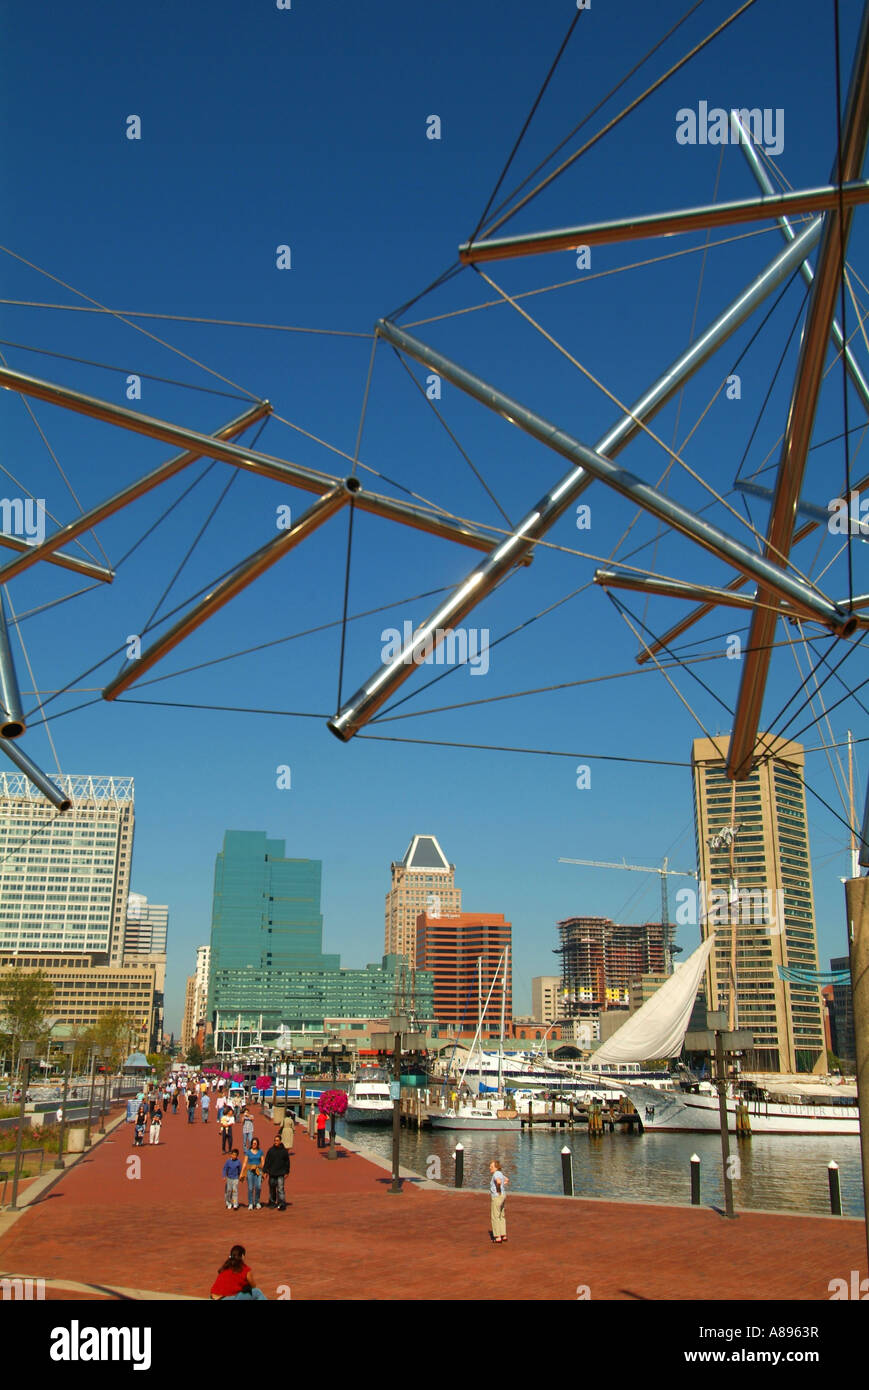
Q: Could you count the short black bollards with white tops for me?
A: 4